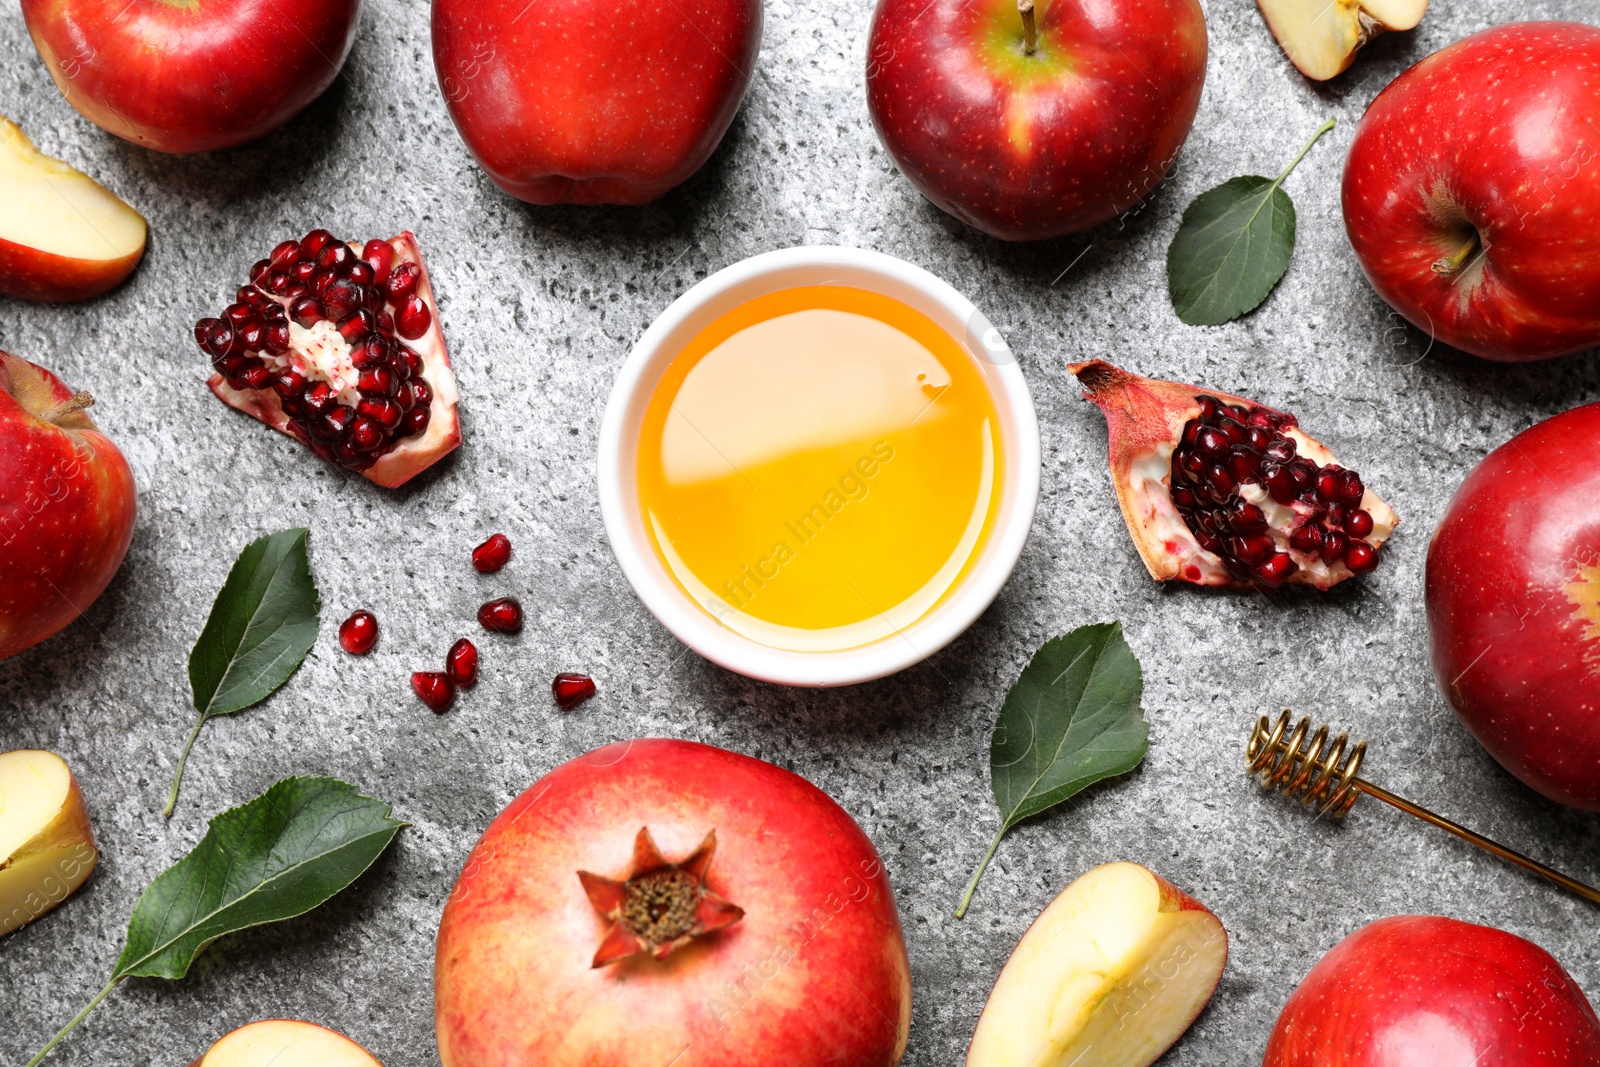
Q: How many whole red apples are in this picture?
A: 7